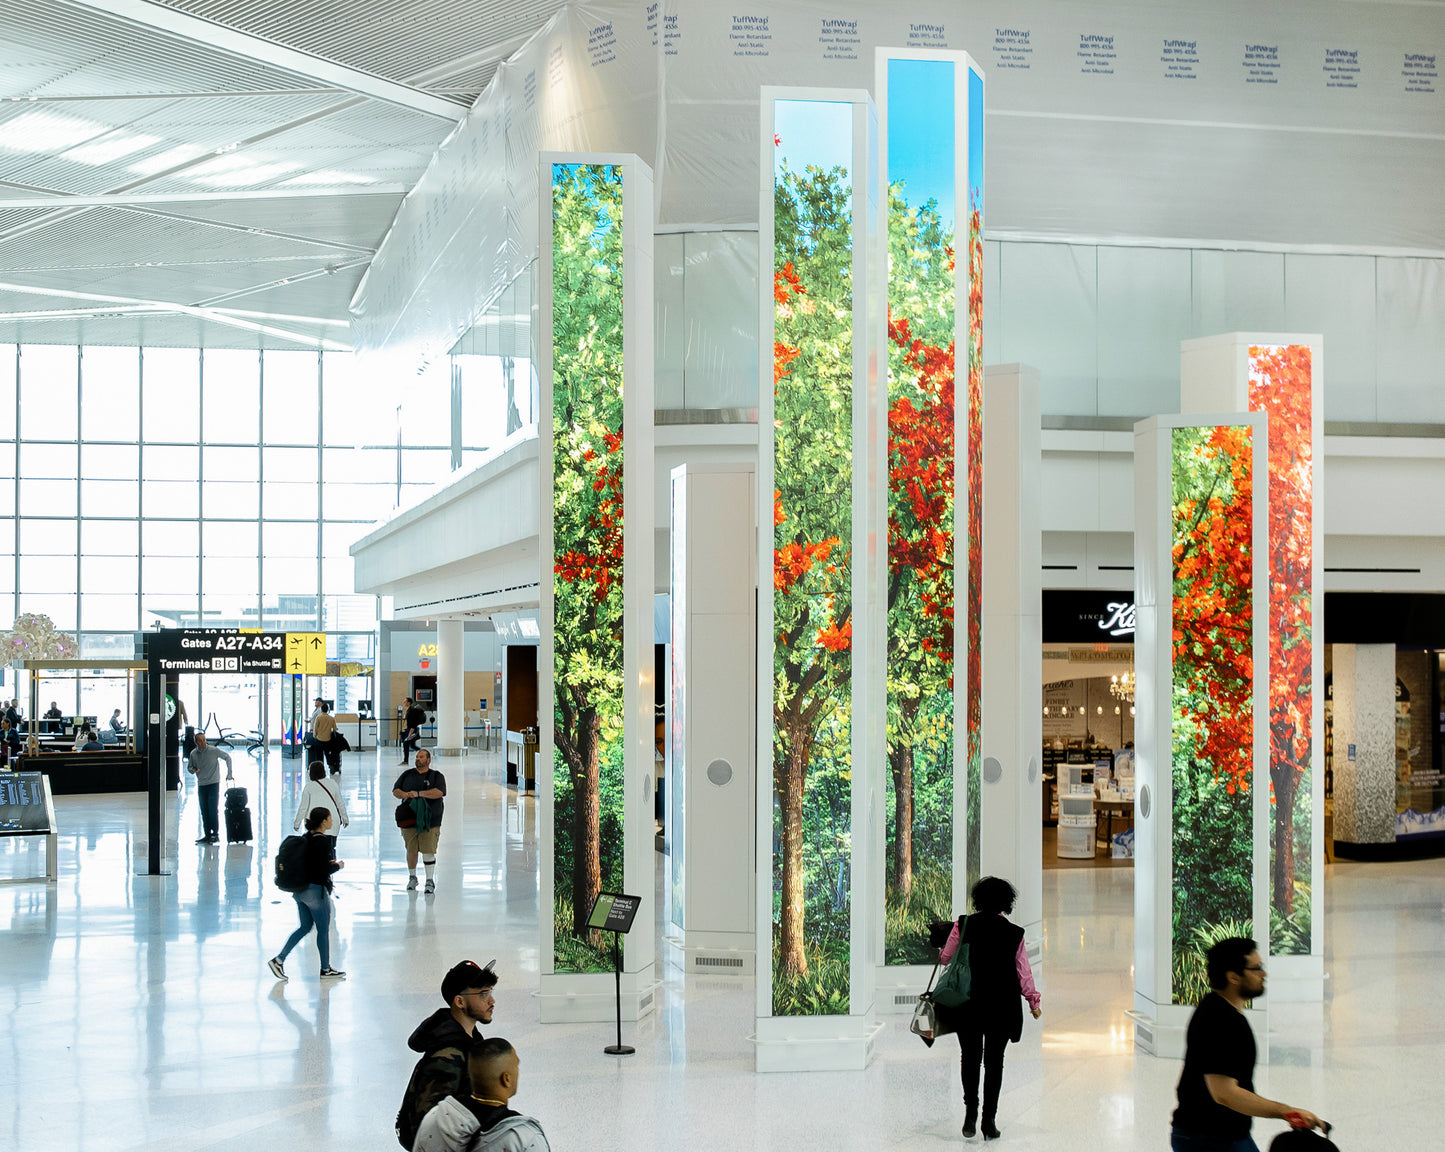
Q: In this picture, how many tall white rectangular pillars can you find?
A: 7